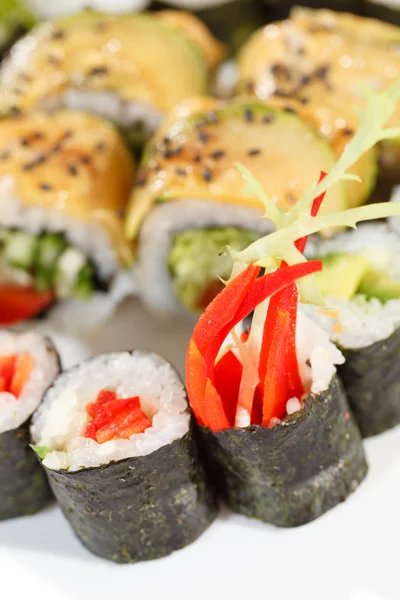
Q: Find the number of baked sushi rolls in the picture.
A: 4